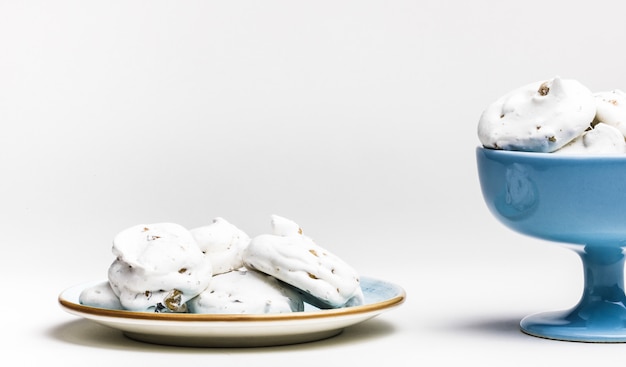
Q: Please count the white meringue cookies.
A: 8